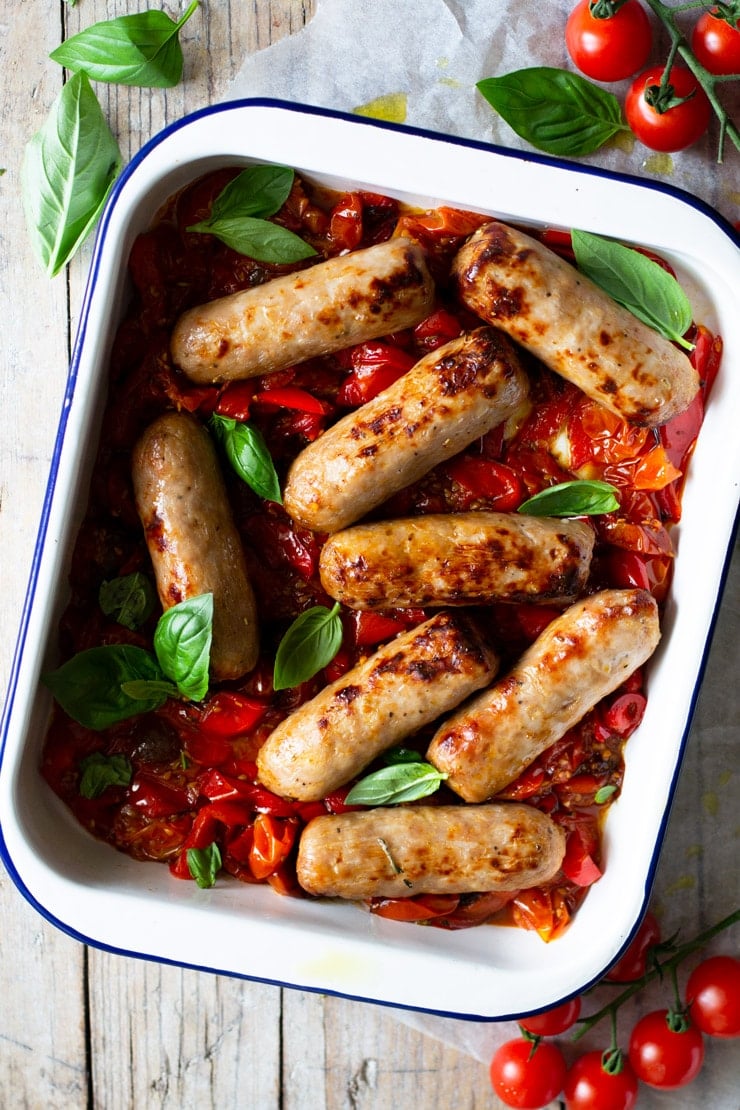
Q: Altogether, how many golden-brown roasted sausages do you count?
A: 8